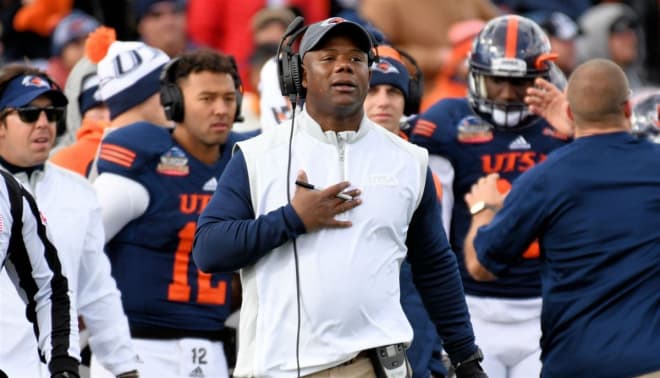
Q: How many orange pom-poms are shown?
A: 1